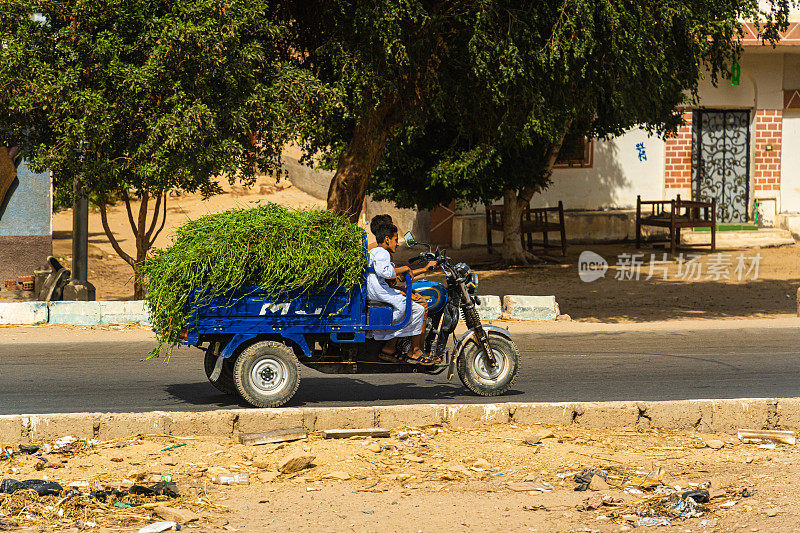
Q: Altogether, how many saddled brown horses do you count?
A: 0